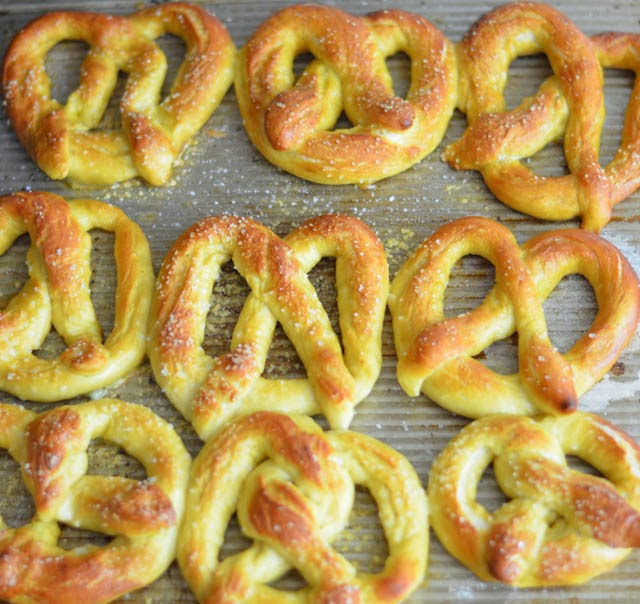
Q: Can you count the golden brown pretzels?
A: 9